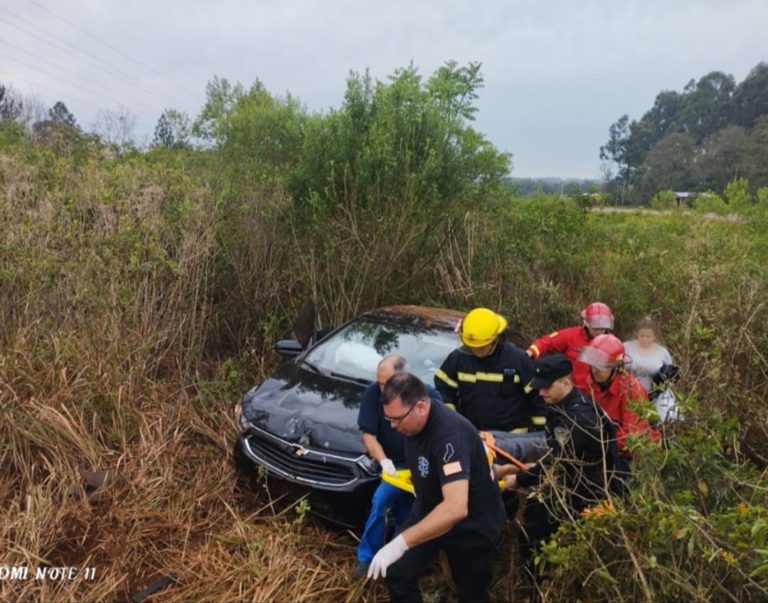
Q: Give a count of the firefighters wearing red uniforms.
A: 2